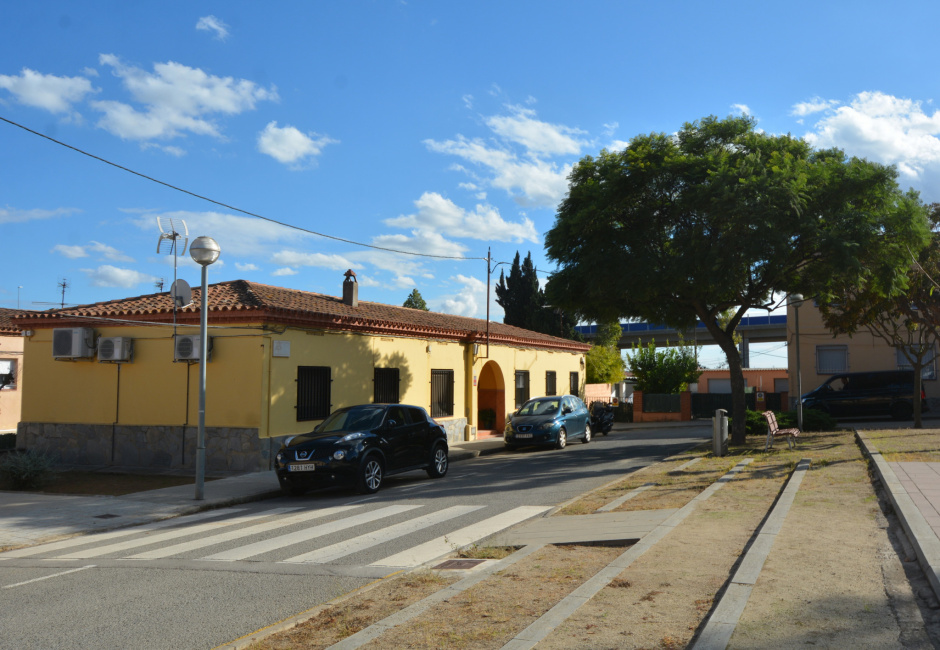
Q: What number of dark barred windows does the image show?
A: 6